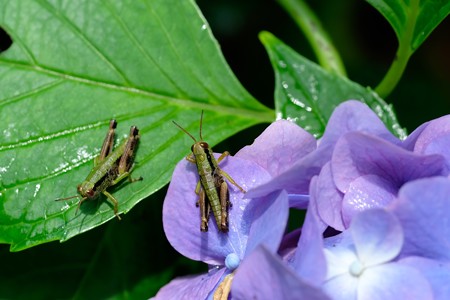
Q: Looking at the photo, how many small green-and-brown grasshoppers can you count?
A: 2